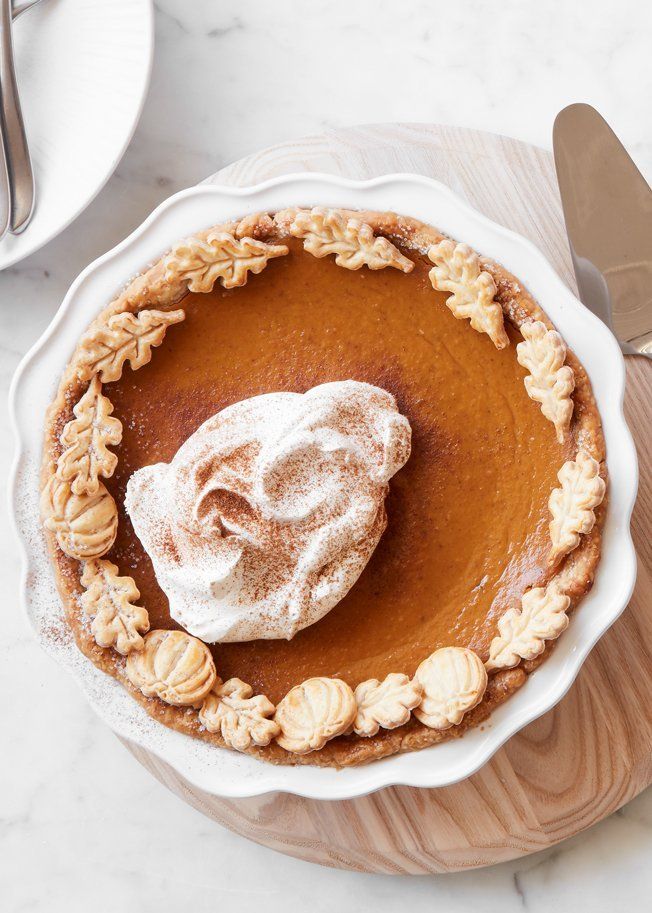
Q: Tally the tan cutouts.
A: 15